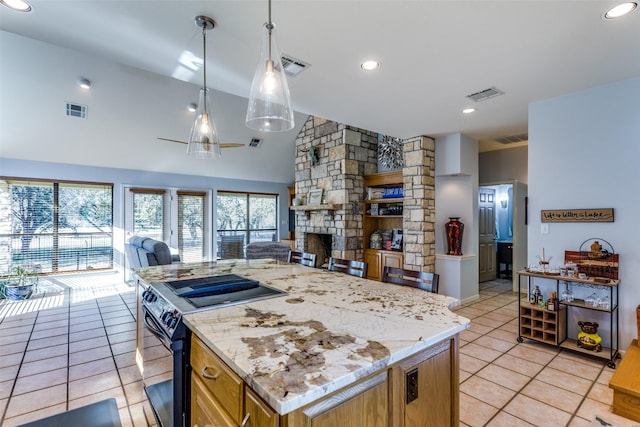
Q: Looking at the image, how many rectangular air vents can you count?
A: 5